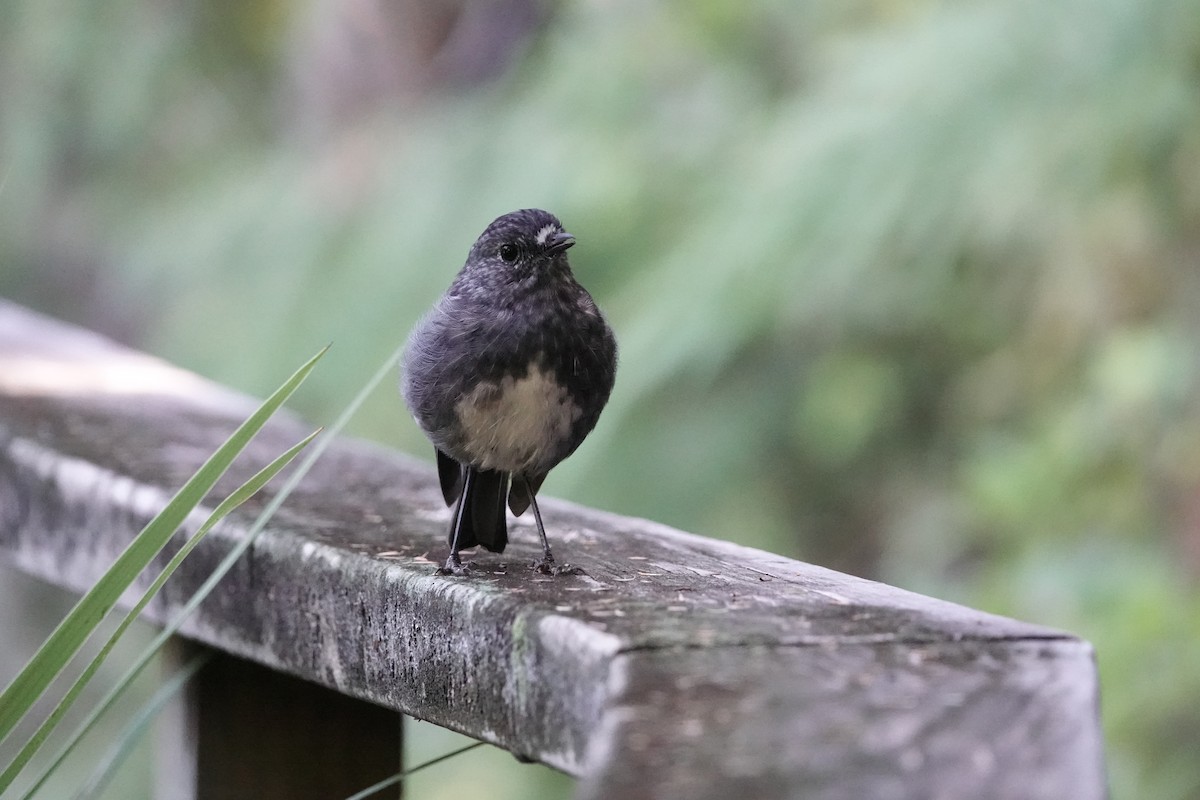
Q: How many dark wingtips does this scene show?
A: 2